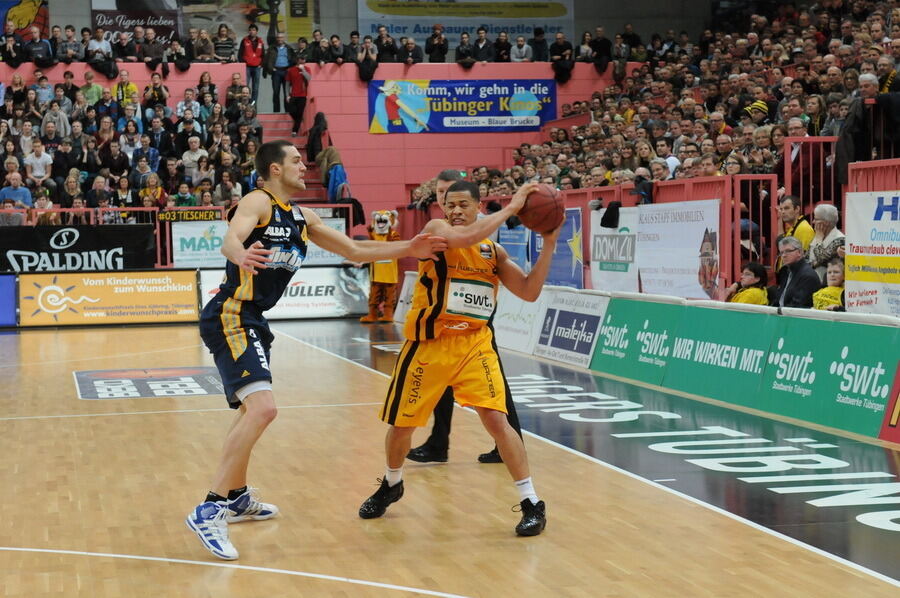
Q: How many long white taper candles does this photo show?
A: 0